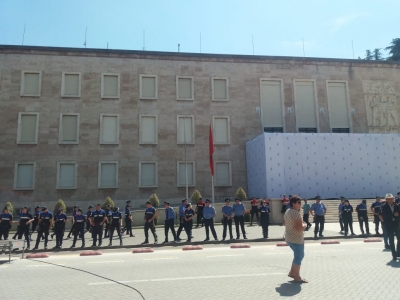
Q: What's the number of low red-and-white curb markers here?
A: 8